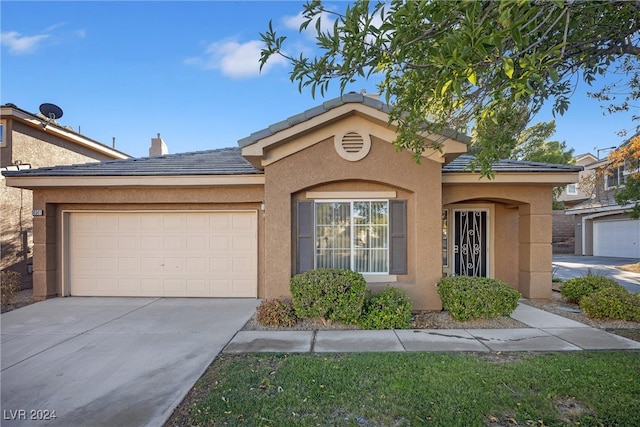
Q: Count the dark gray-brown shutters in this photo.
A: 2